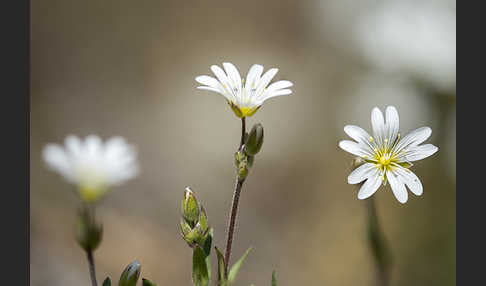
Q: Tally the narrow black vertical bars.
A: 2